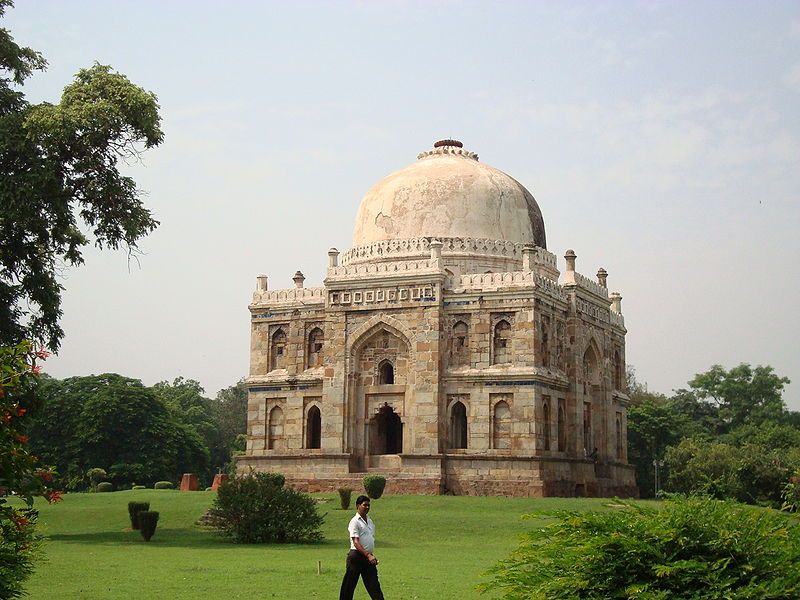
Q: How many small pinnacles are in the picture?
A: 8